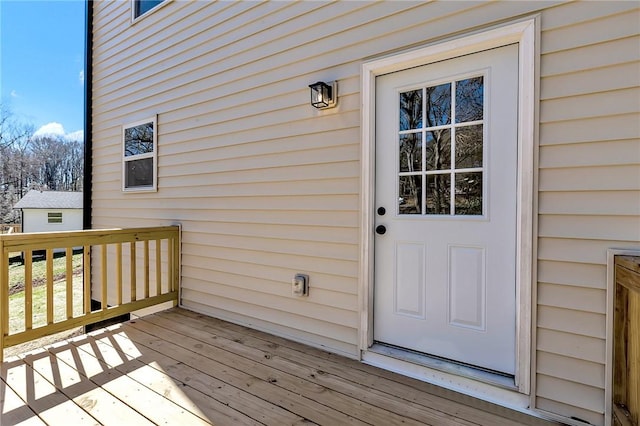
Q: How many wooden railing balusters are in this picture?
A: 11